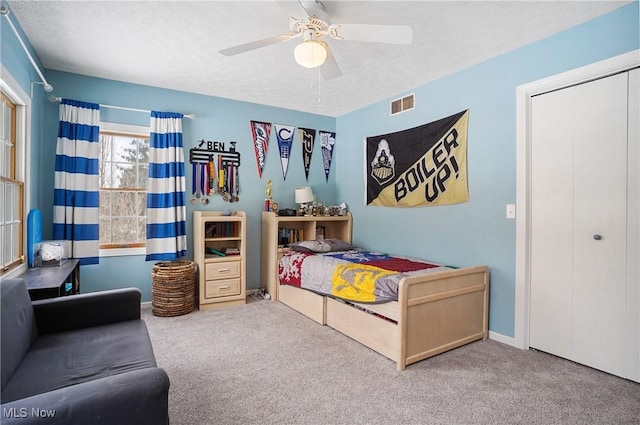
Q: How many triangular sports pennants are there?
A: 4